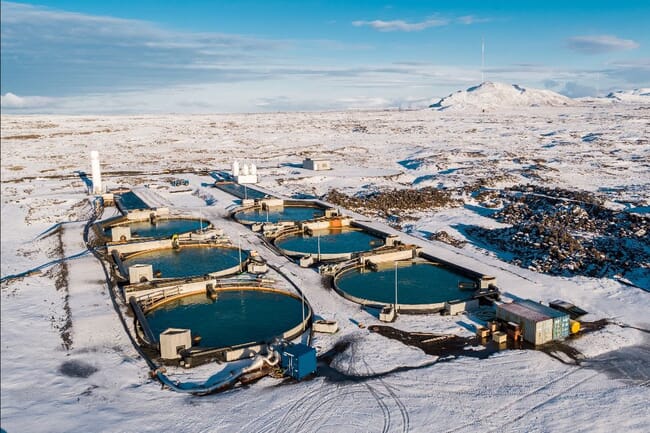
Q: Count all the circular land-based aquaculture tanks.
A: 6